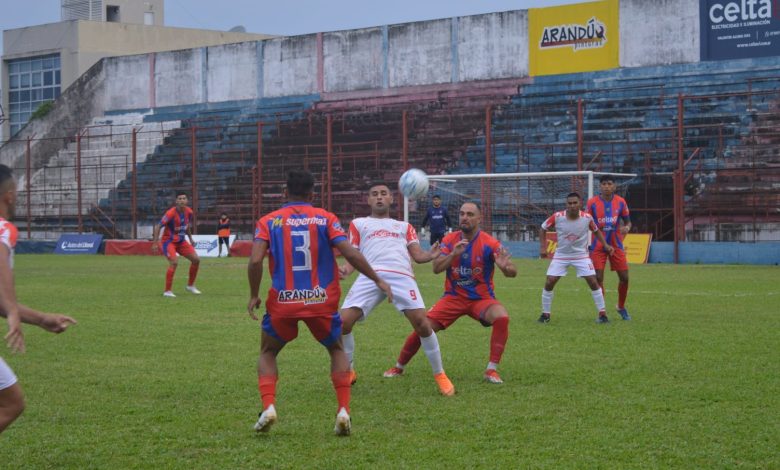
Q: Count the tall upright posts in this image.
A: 10